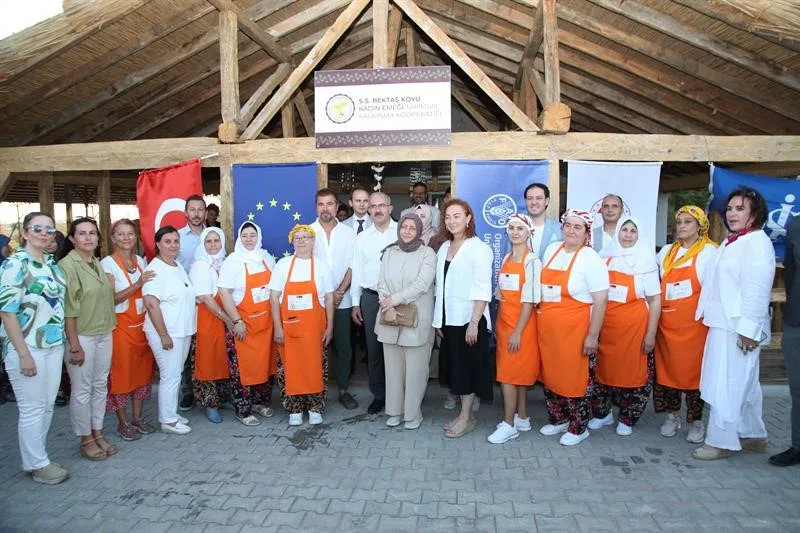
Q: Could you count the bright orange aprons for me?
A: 8